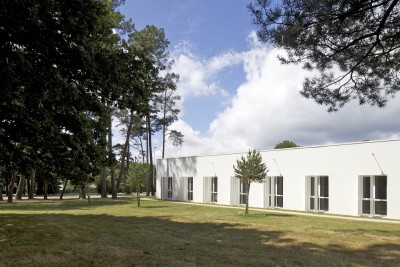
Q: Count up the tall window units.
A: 7